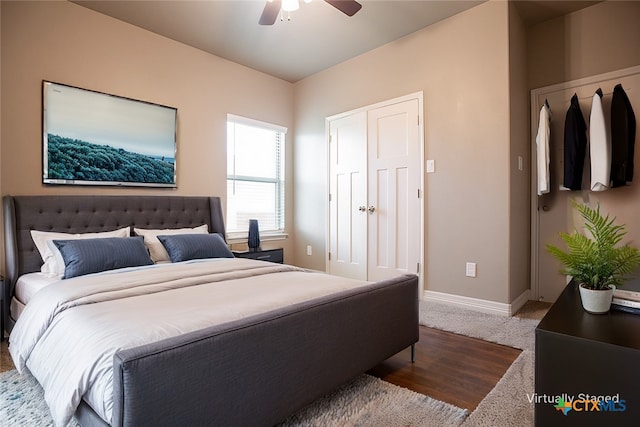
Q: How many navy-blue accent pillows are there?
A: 2